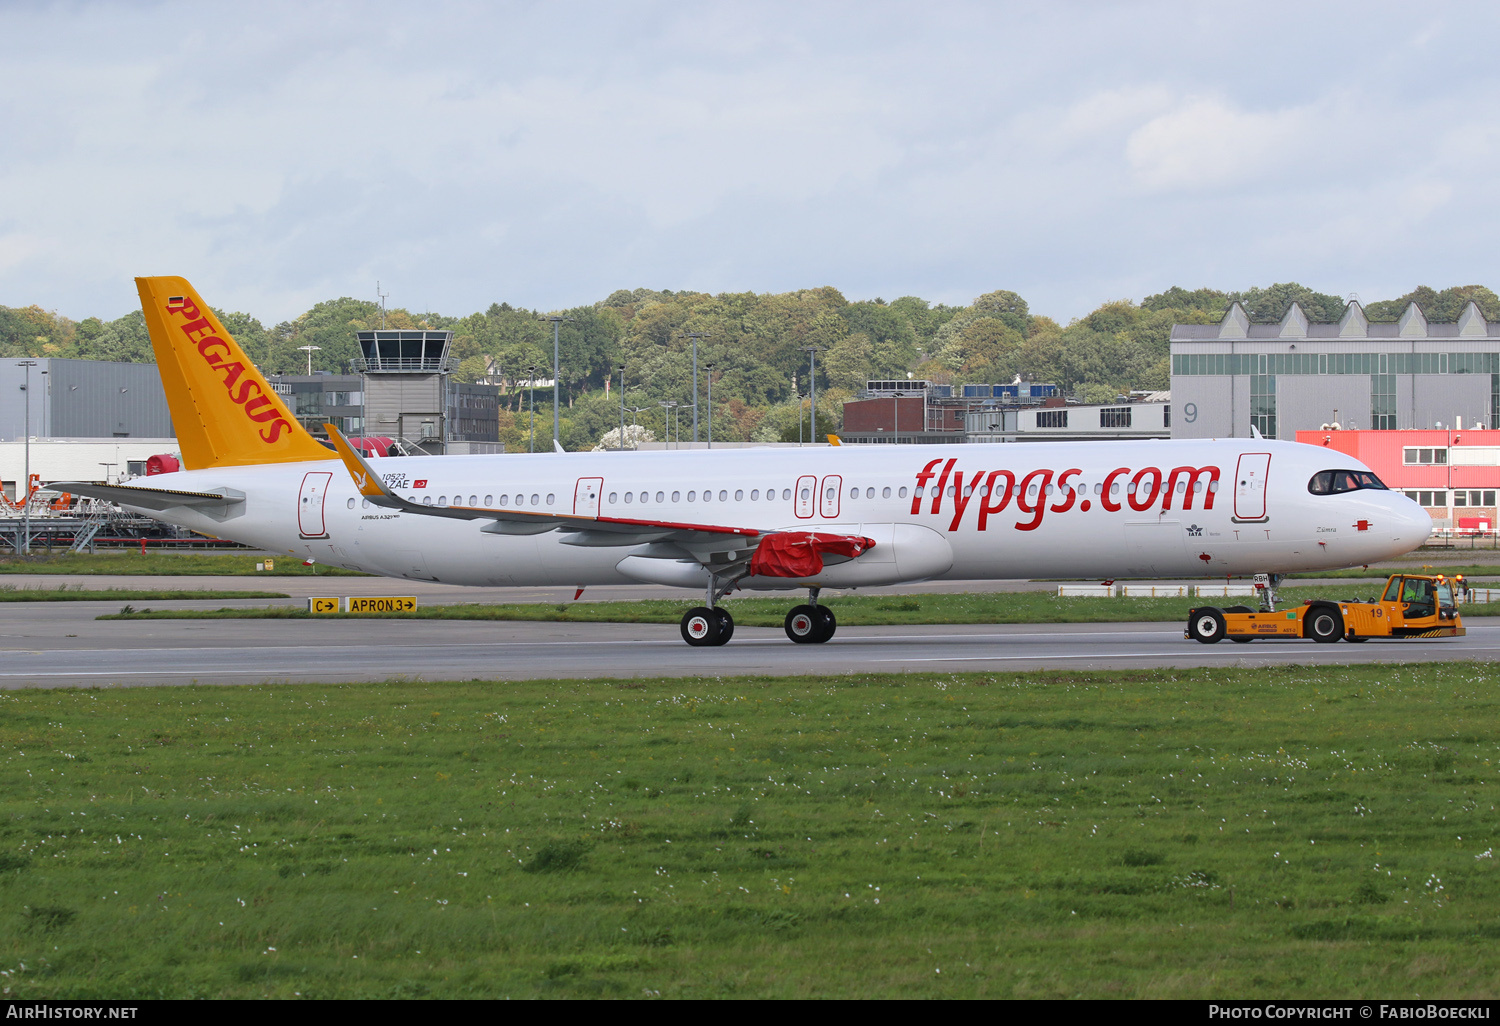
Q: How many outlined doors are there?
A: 5